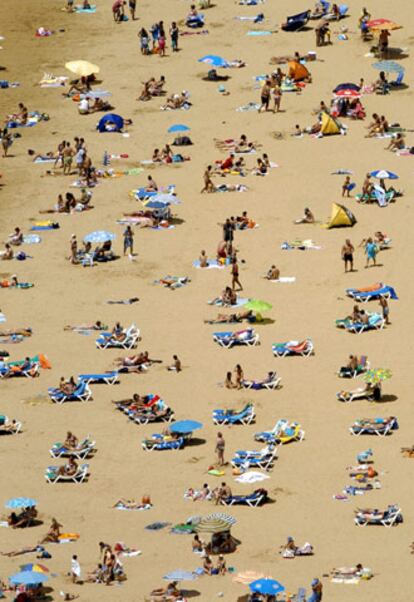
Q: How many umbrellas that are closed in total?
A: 0